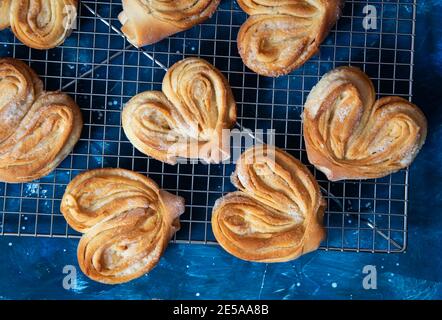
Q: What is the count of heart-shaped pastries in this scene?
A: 8